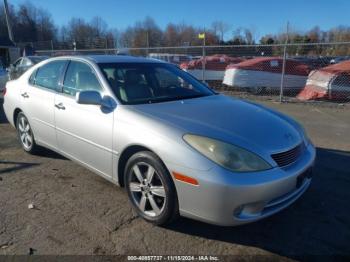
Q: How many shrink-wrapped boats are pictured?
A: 3